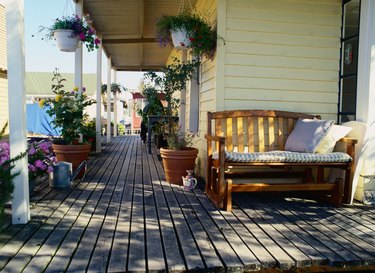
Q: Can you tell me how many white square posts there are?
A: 5